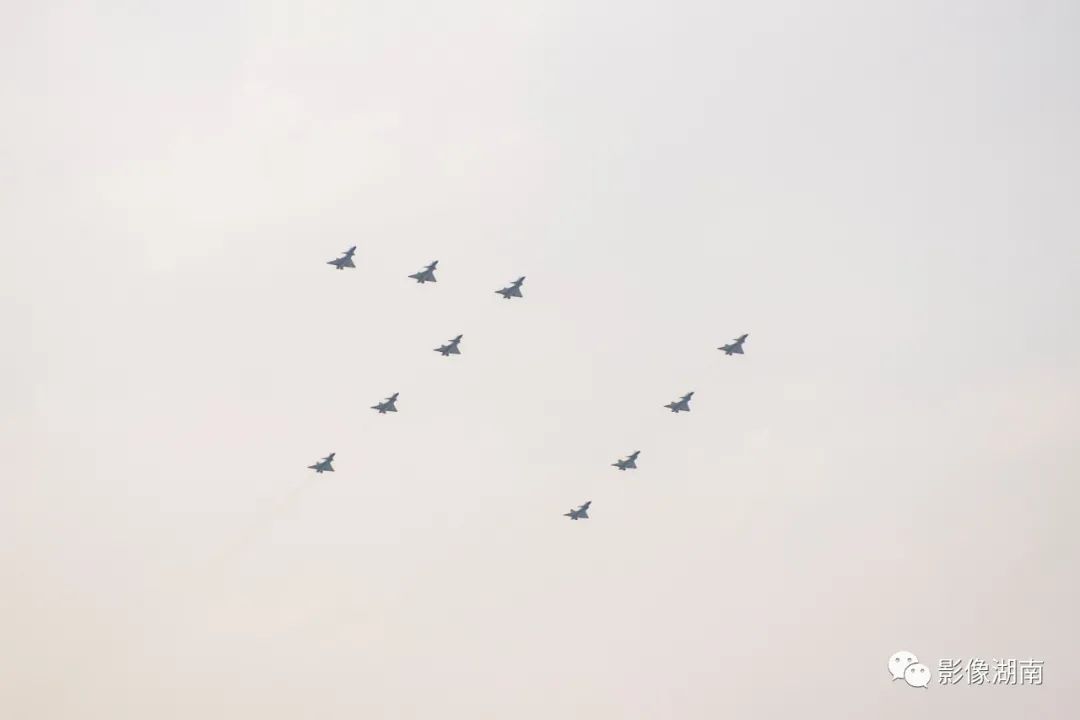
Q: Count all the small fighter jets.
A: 10